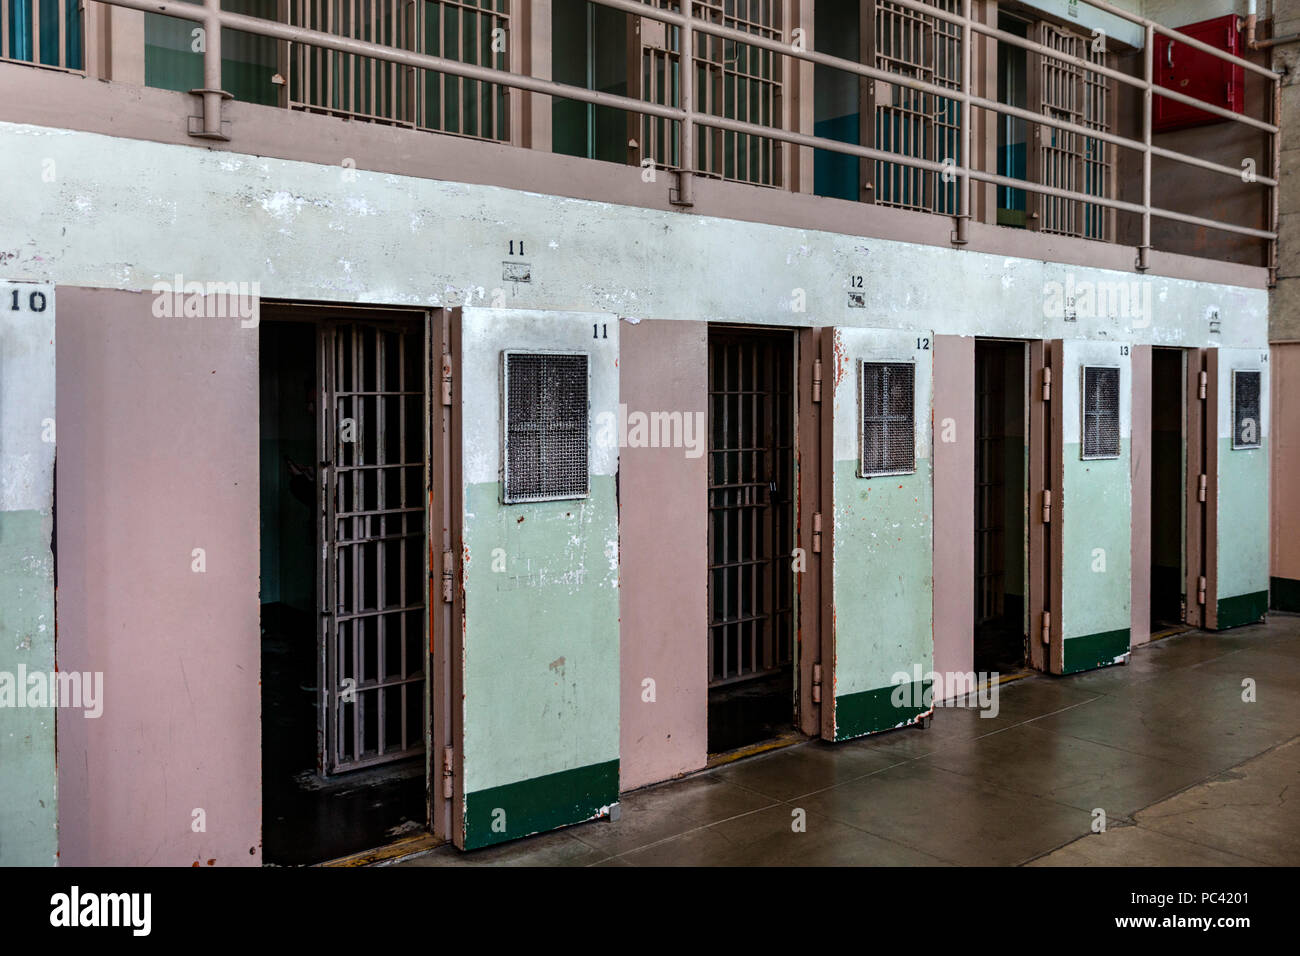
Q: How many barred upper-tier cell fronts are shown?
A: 5